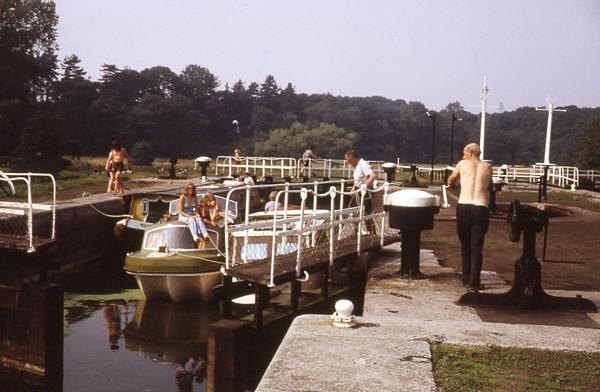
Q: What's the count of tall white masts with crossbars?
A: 2